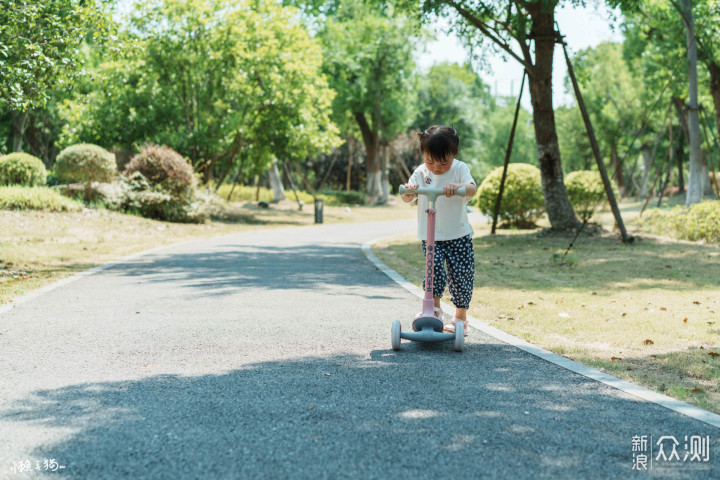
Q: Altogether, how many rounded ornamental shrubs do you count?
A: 5